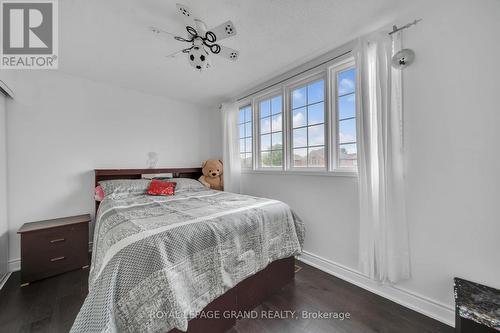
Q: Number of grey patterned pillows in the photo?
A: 2